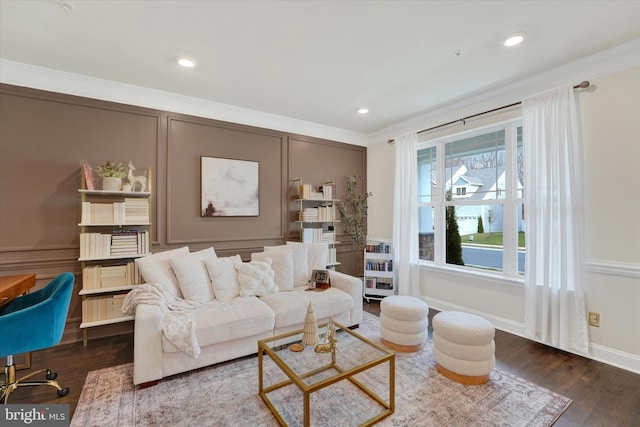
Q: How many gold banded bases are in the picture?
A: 2